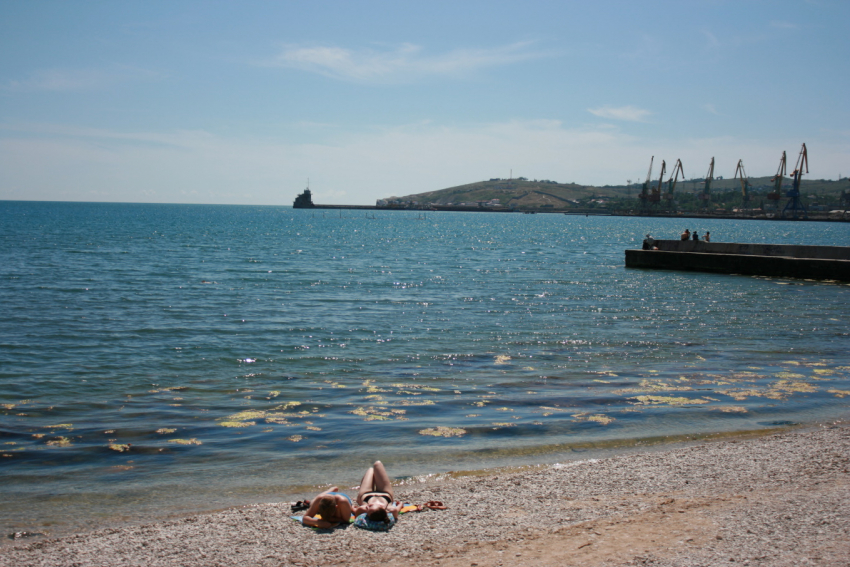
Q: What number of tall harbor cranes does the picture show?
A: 7